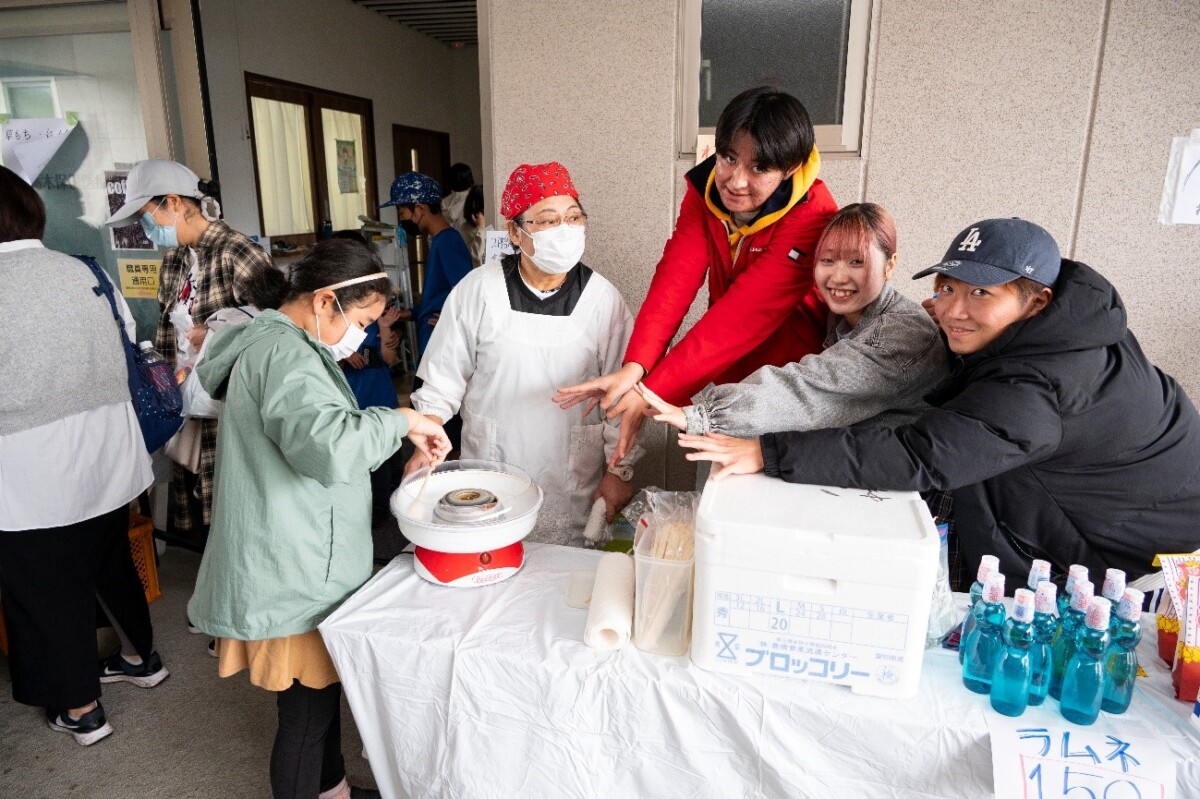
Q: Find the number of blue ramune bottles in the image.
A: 10